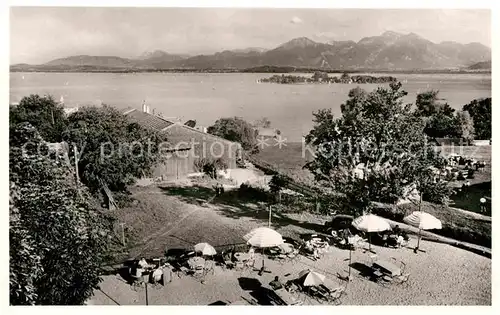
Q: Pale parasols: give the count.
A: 5